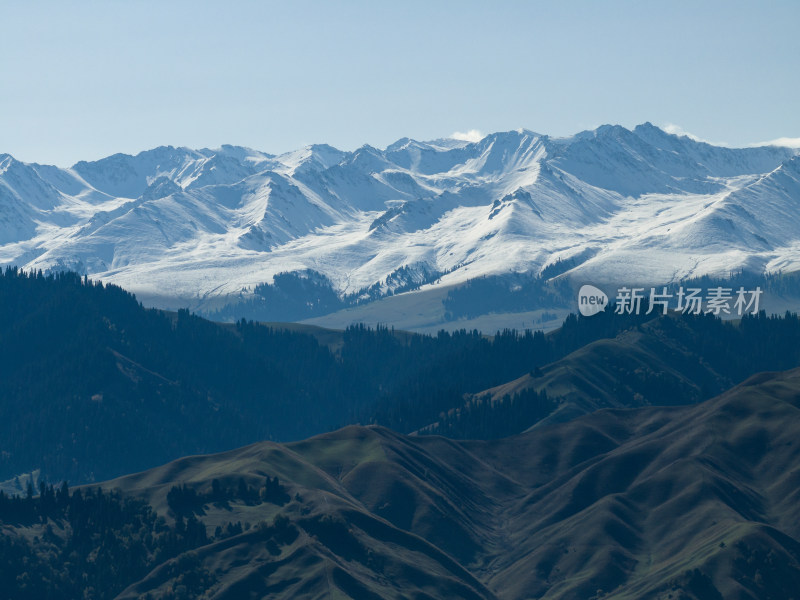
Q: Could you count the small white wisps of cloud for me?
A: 3